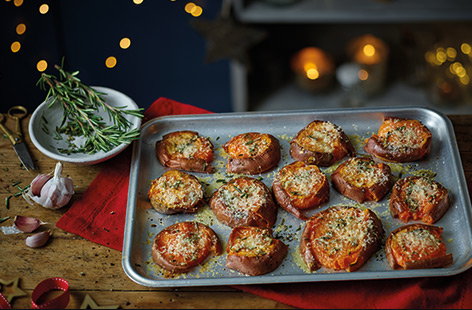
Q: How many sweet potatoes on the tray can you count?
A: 13